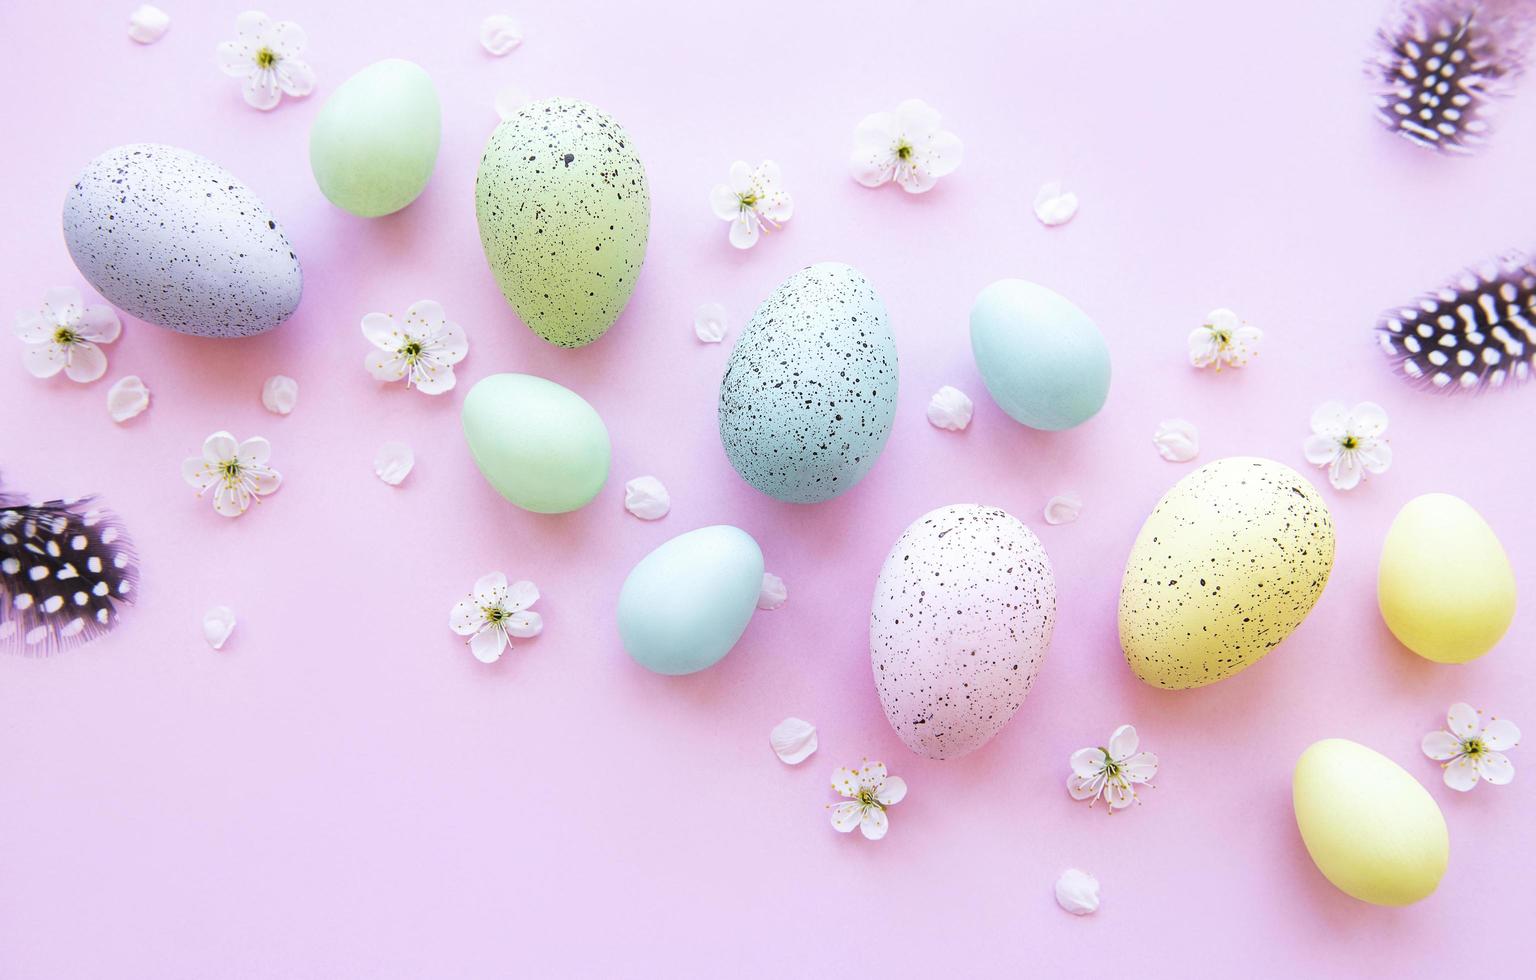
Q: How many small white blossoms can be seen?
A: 12